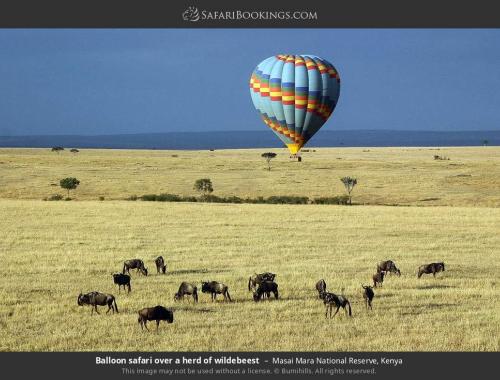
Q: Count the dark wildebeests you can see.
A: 15